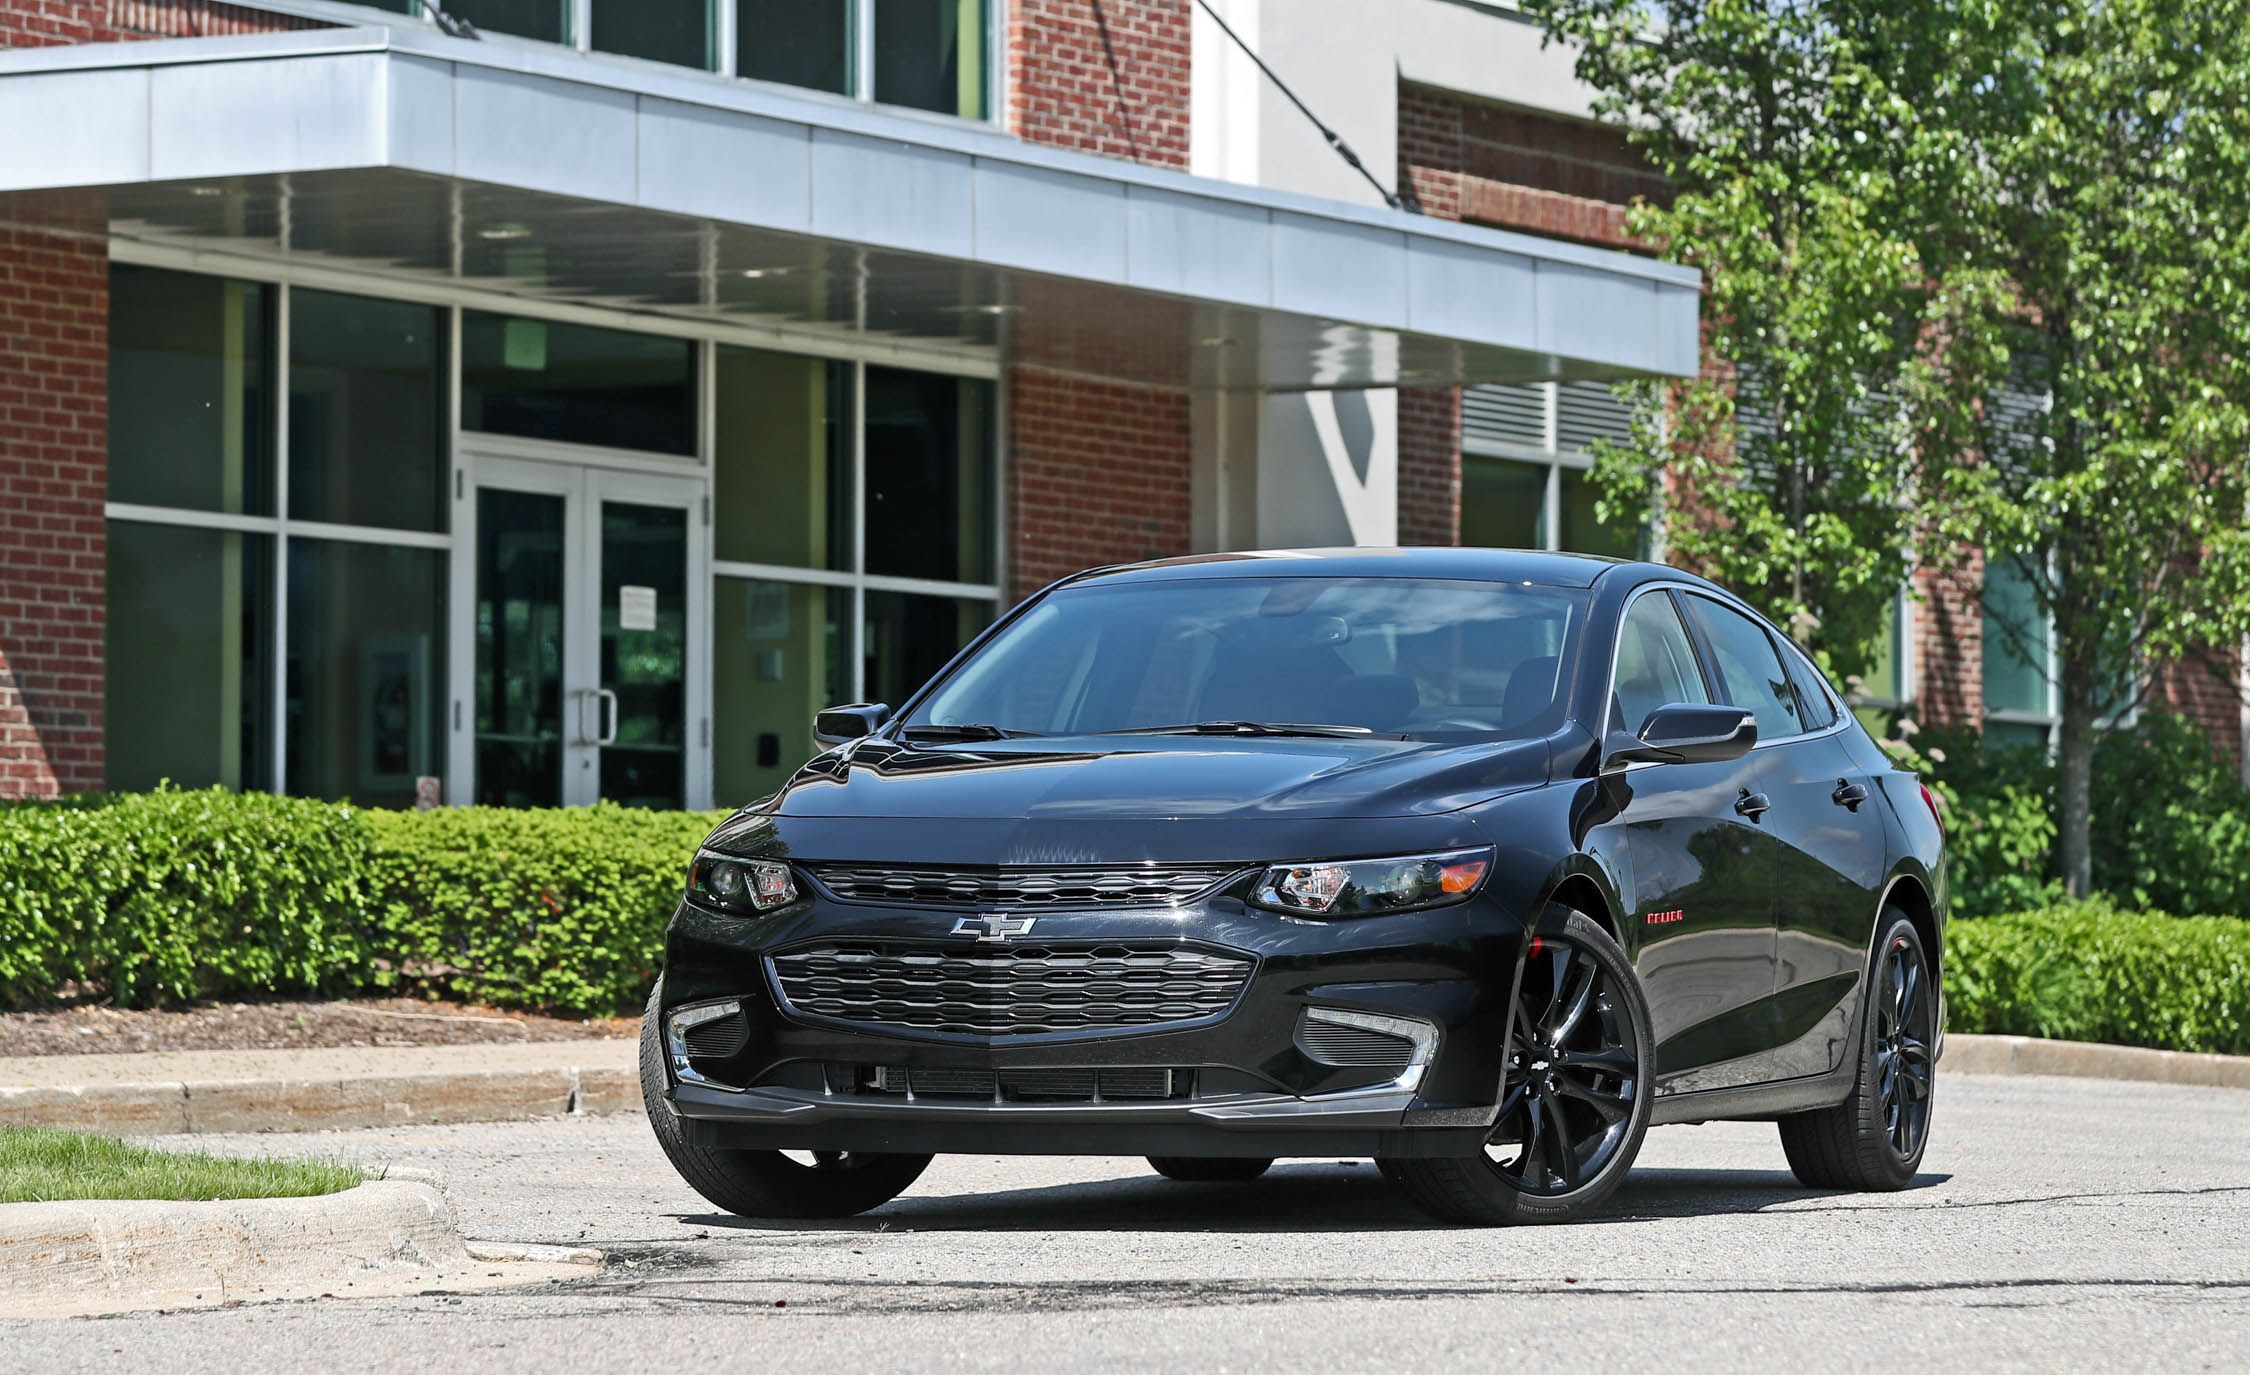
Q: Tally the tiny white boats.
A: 0